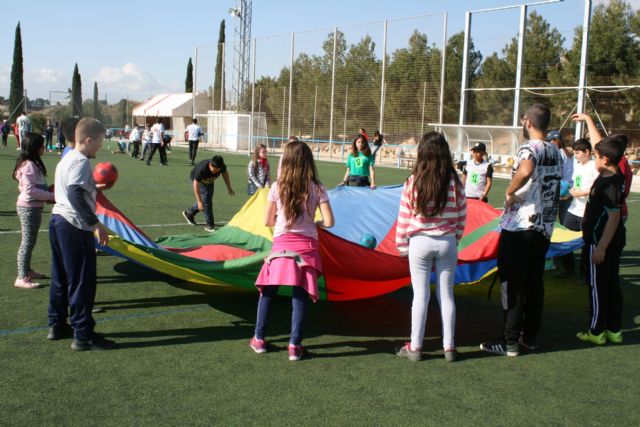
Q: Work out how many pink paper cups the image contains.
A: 0